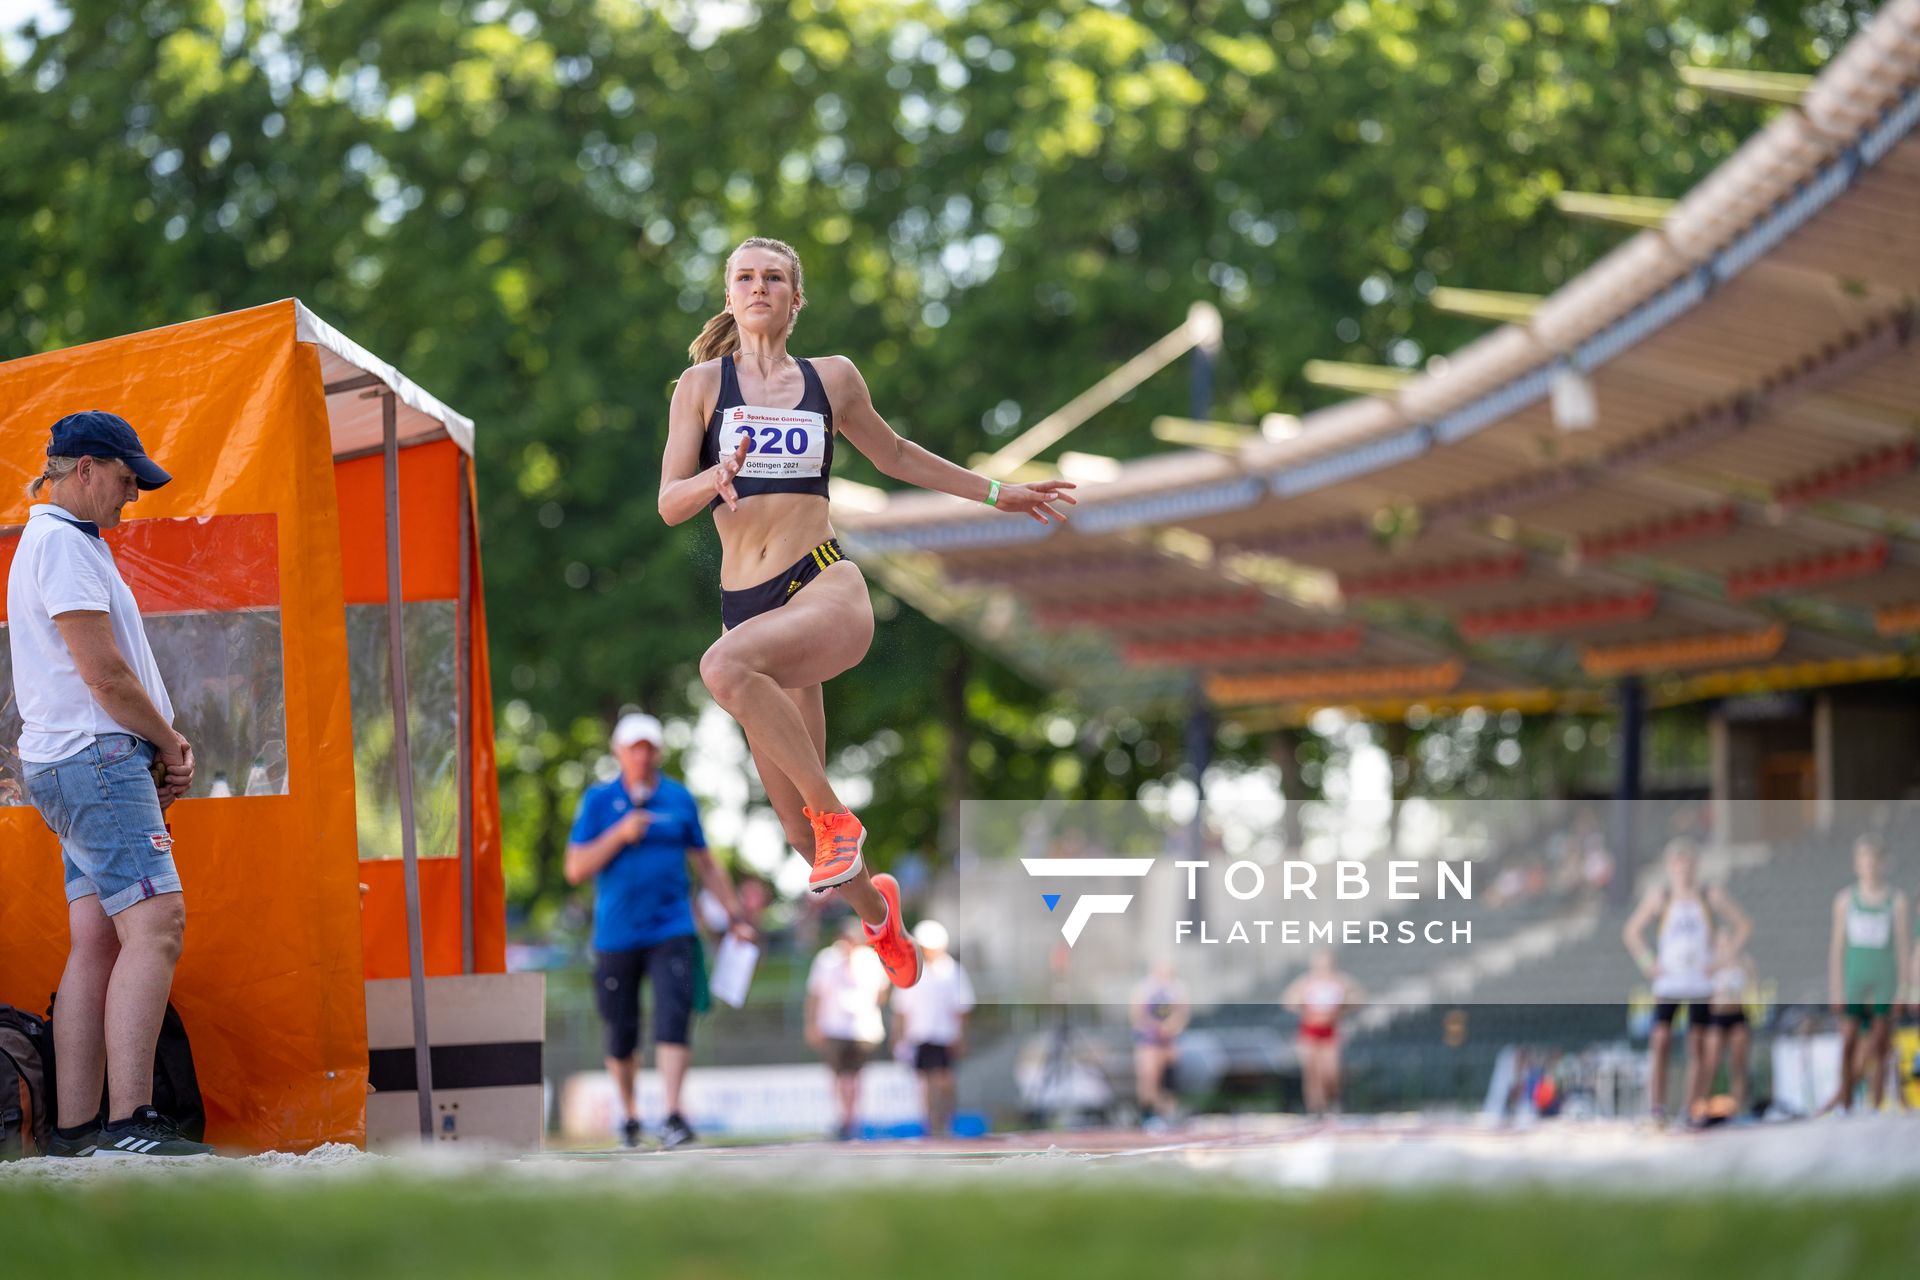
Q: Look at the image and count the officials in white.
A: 3